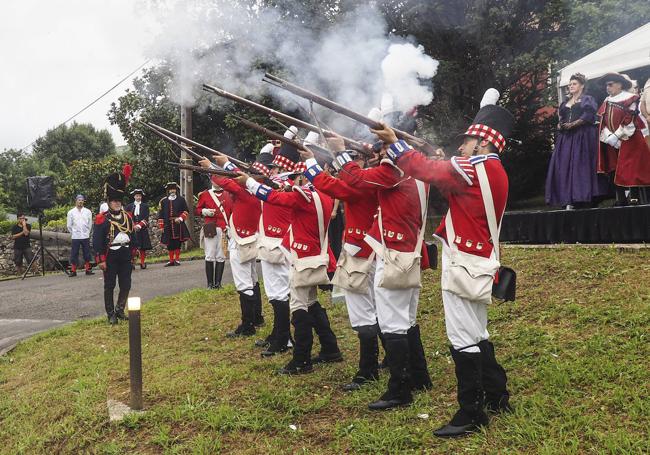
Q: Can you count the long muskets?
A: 6